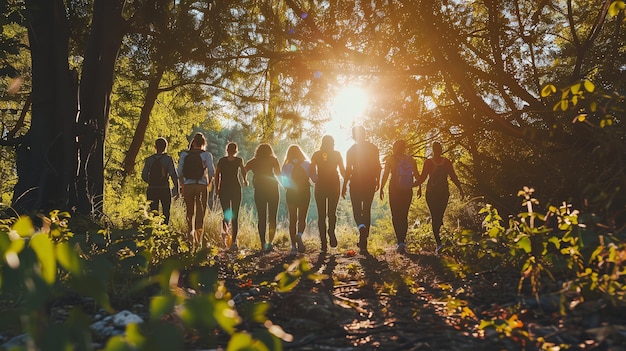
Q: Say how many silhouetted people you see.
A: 9